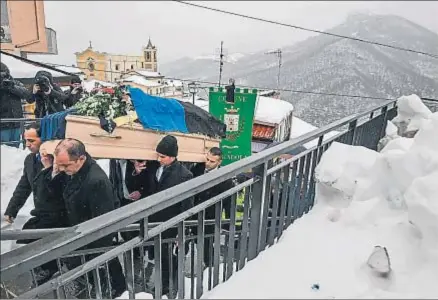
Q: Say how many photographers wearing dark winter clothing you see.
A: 3